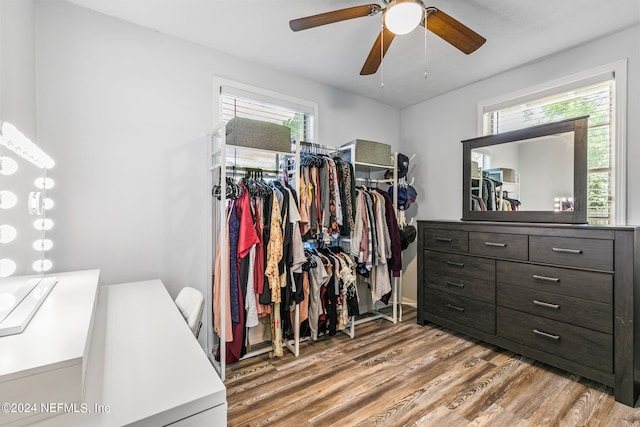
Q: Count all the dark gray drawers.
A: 9